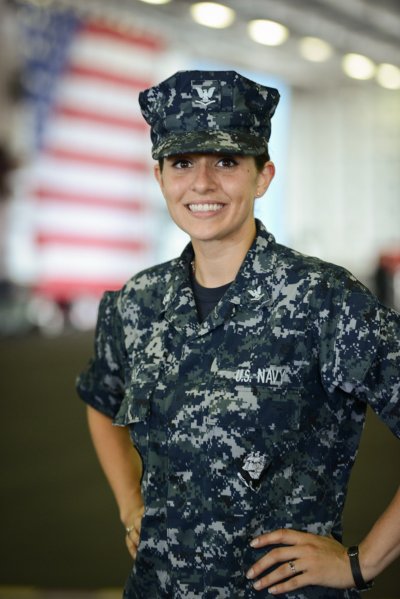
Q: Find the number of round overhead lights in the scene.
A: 6